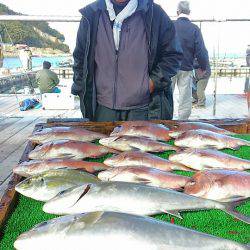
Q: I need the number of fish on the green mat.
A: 14